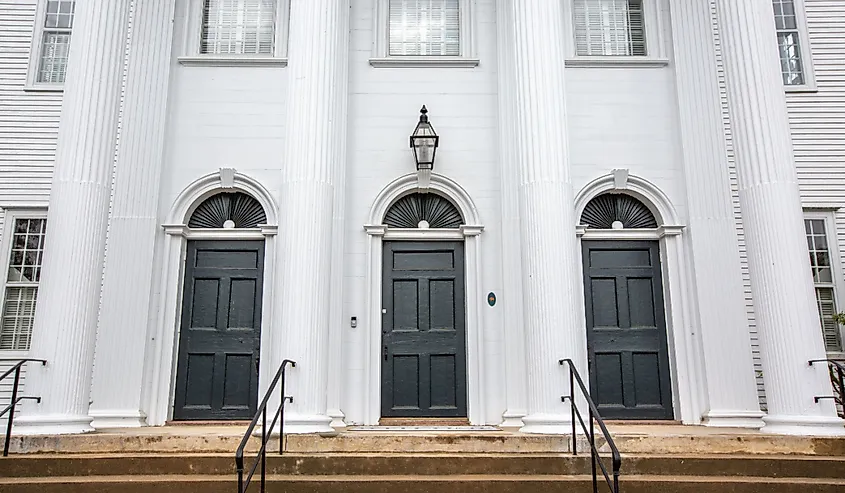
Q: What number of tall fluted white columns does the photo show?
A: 4